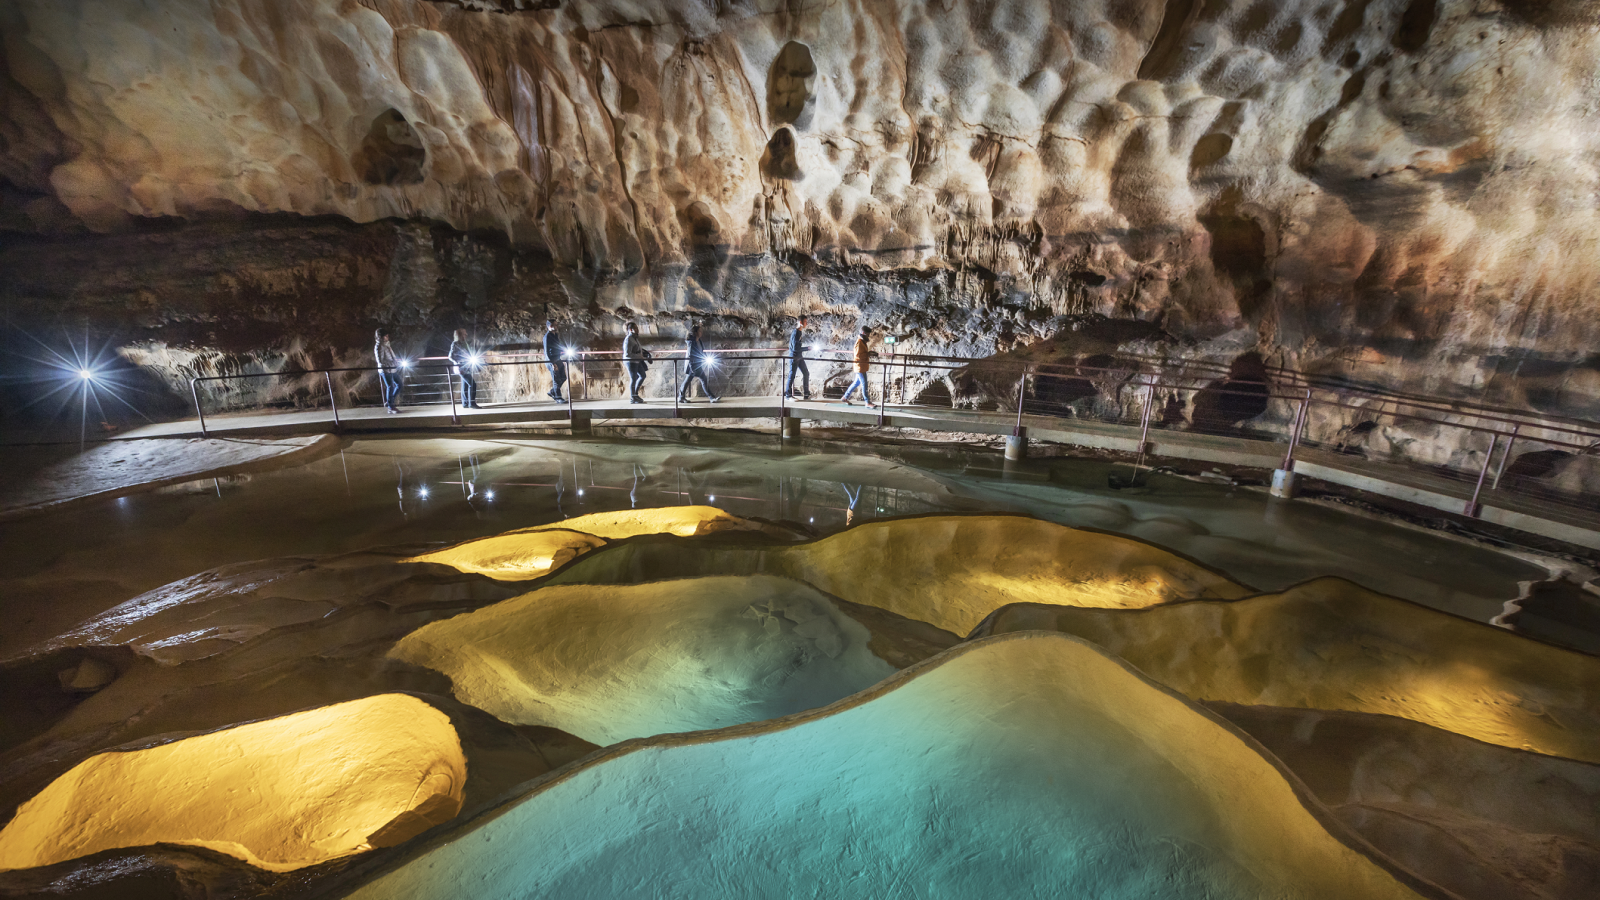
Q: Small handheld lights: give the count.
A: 5